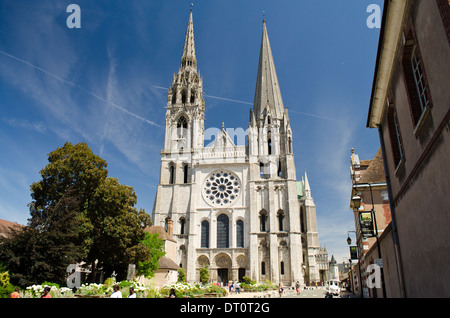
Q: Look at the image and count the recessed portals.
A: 3